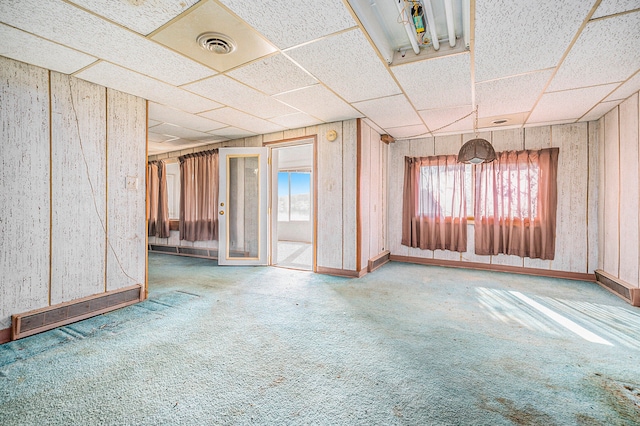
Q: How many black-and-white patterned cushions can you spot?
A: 0